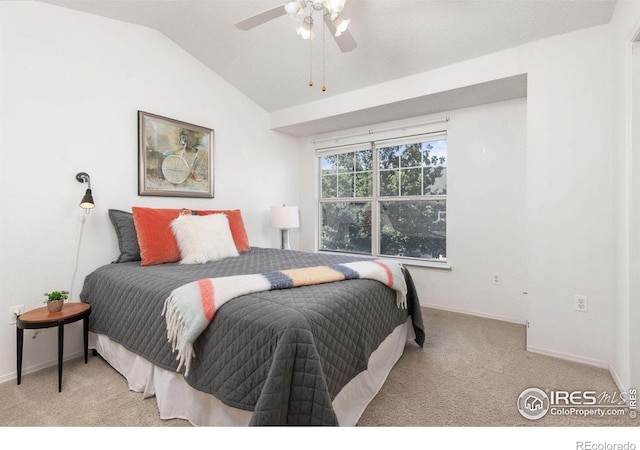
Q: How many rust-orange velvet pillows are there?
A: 2